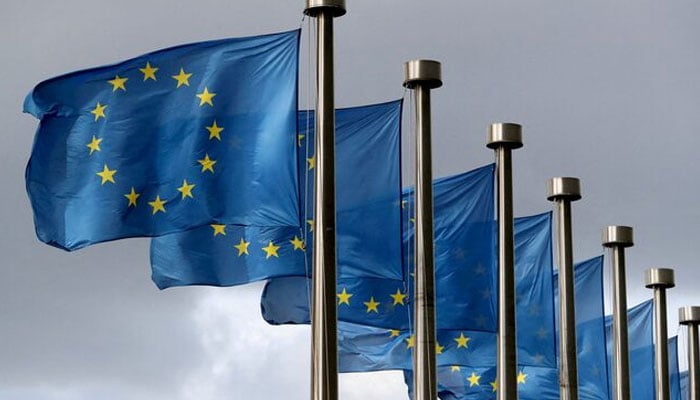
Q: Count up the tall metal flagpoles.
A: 7